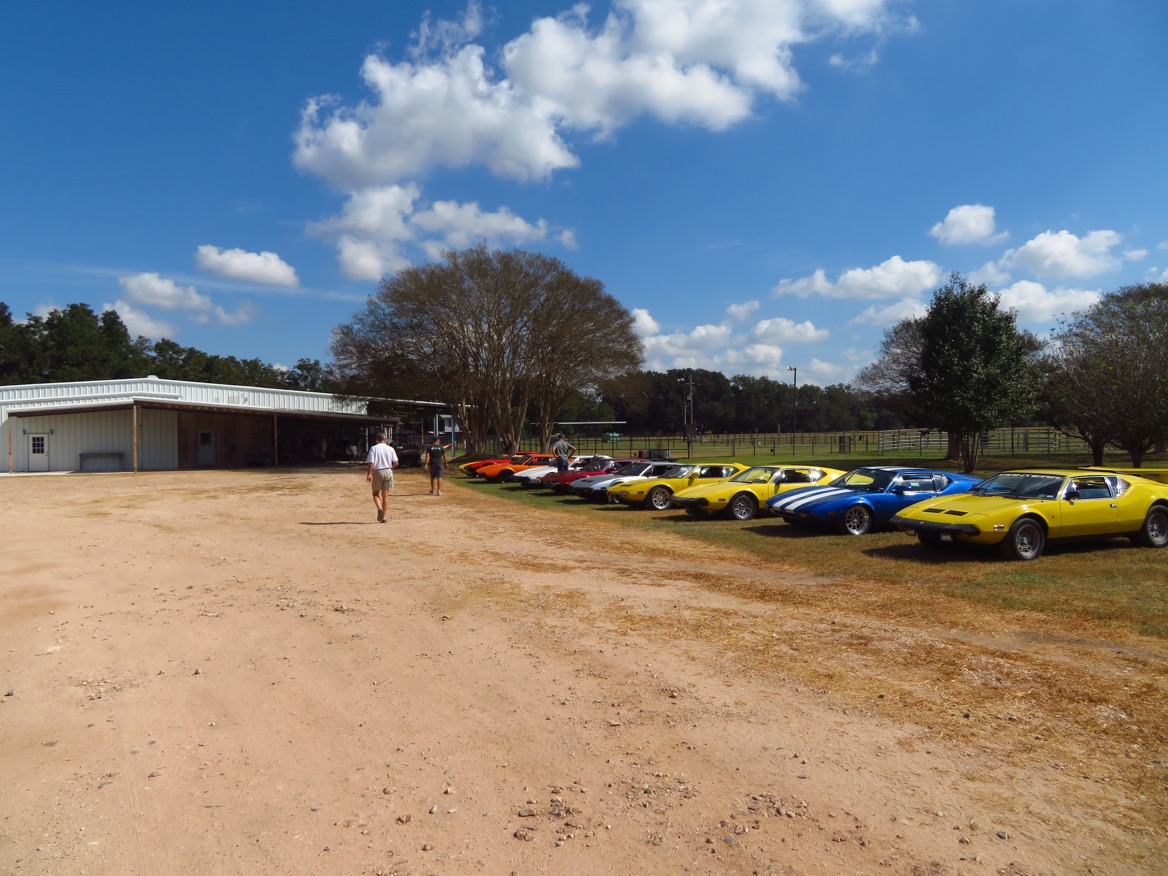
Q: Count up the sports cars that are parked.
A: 10